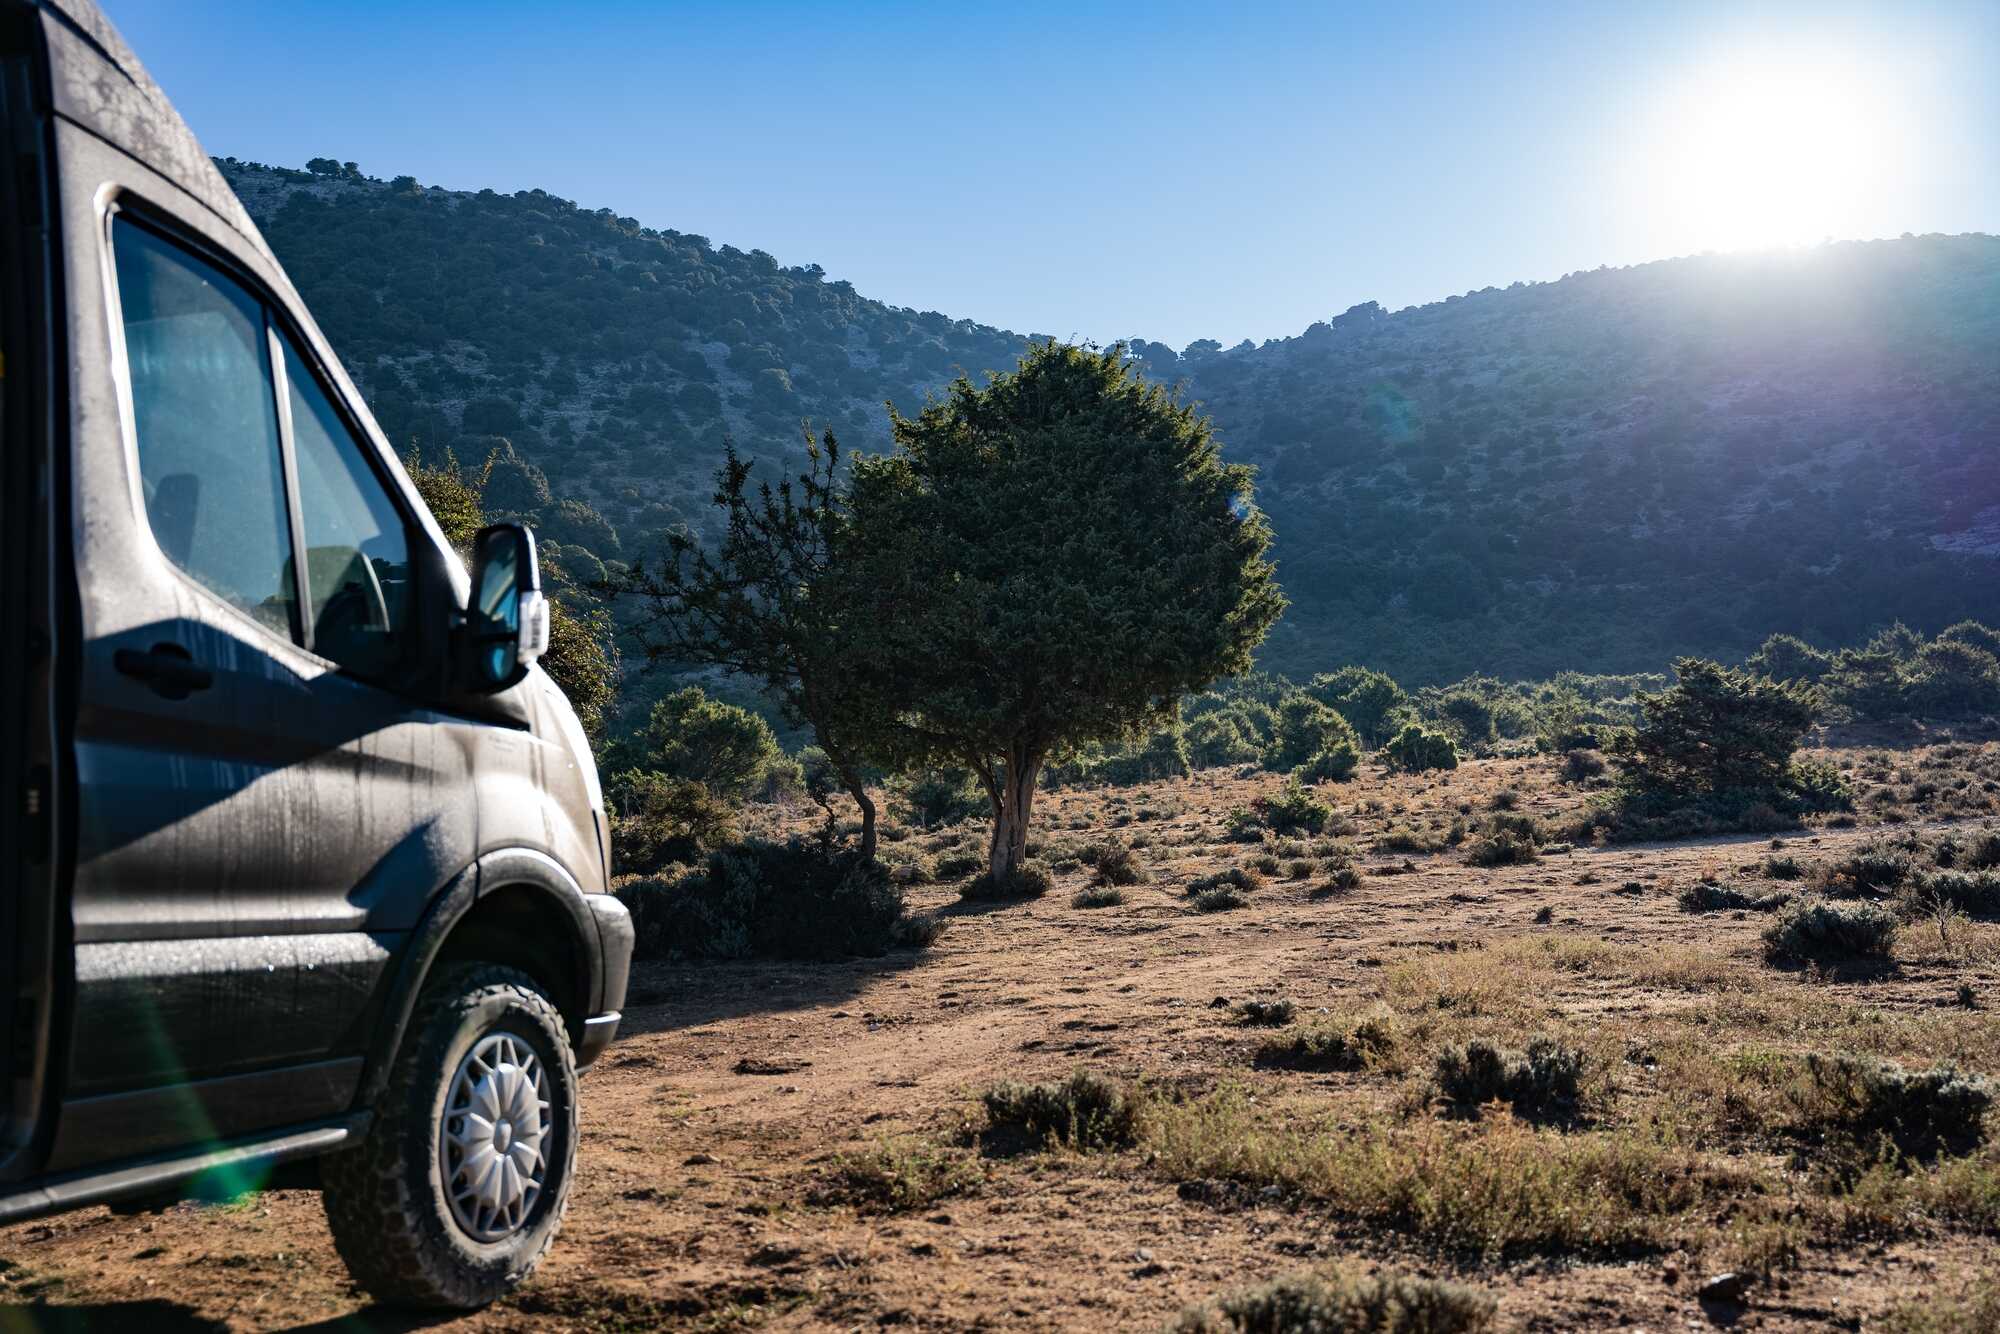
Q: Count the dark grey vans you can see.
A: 1